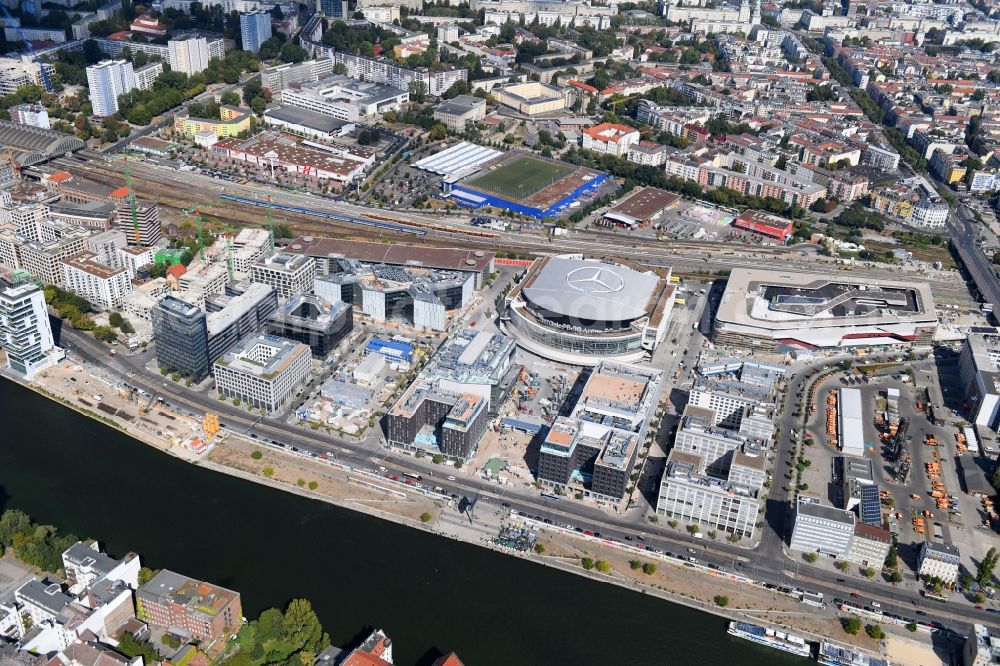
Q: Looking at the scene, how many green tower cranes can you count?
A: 4